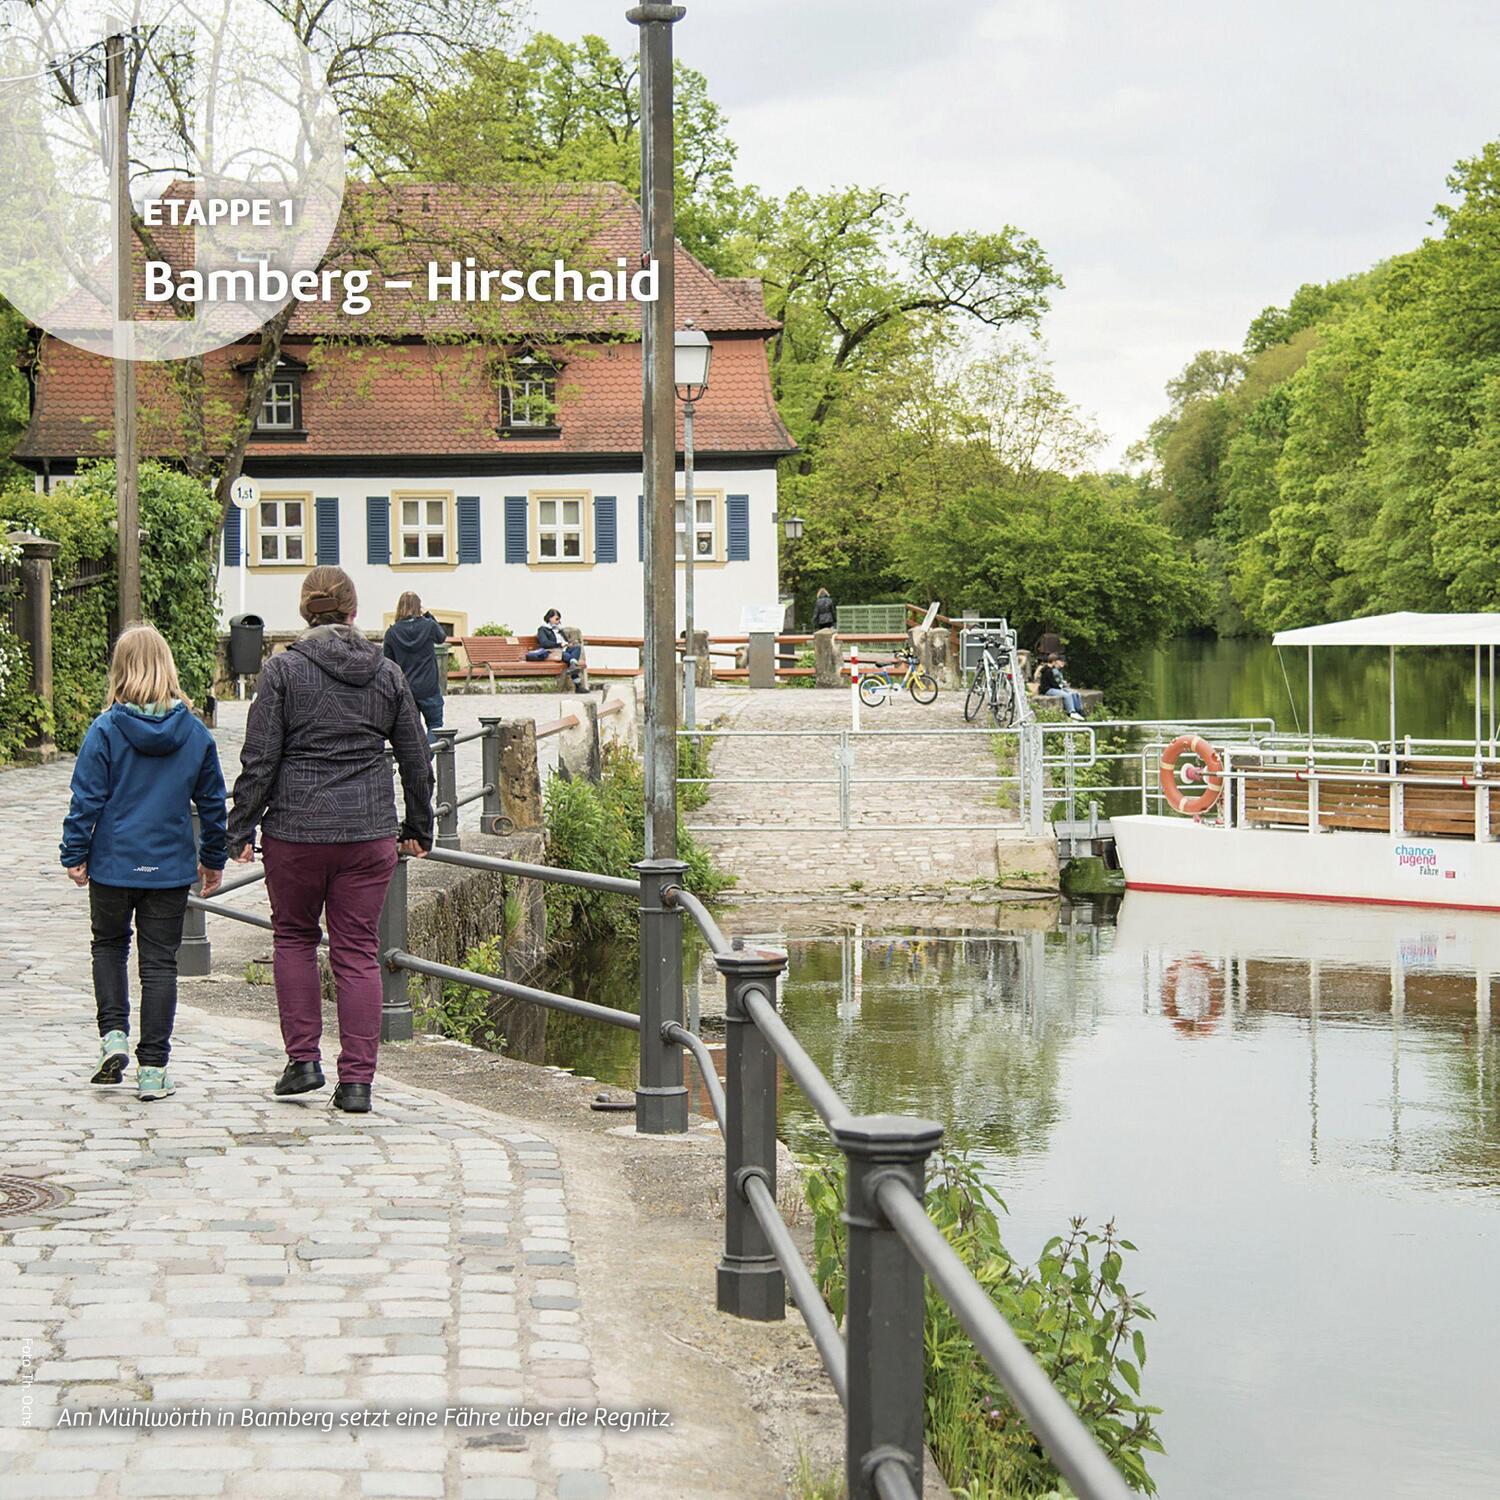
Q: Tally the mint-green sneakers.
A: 2